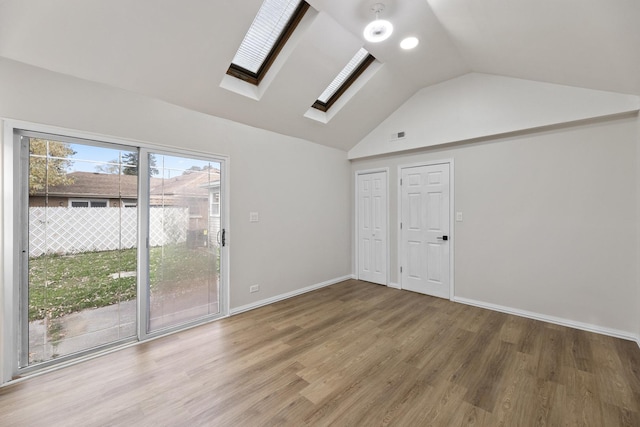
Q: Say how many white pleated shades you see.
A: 2